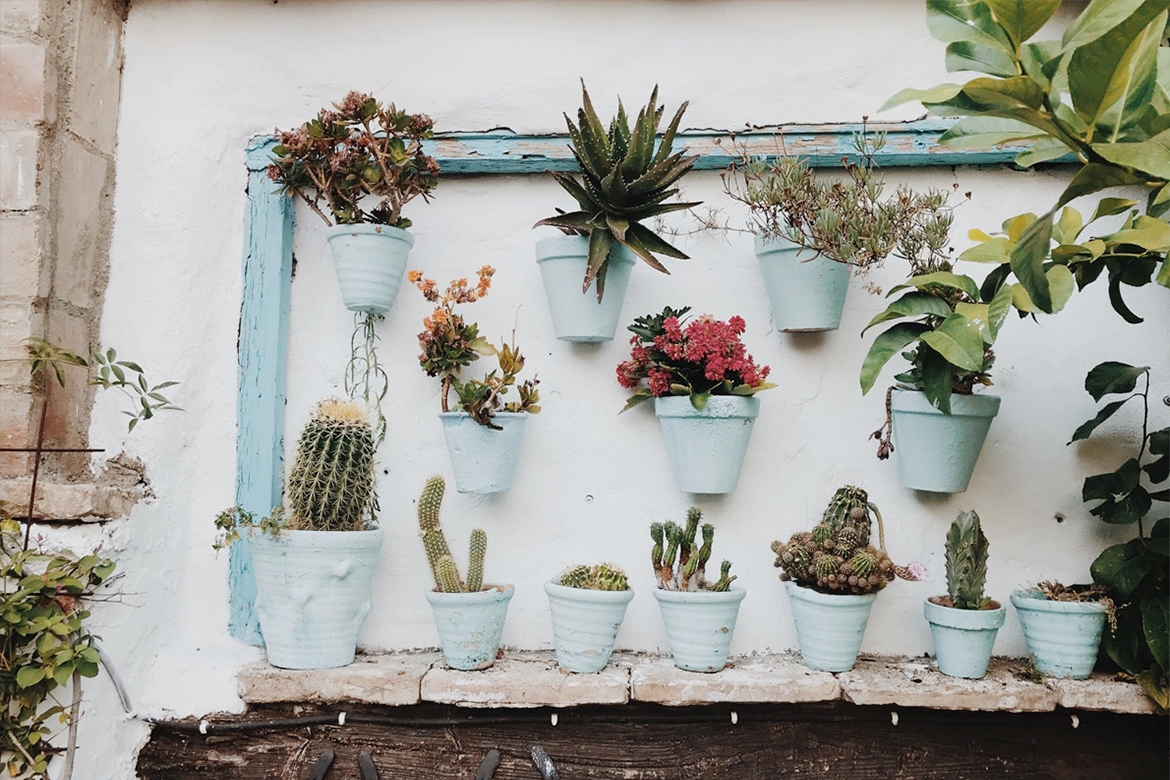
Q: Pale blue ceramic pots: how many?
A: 13